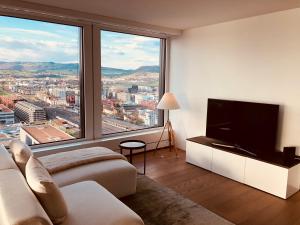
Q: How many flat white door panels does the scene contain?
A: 3